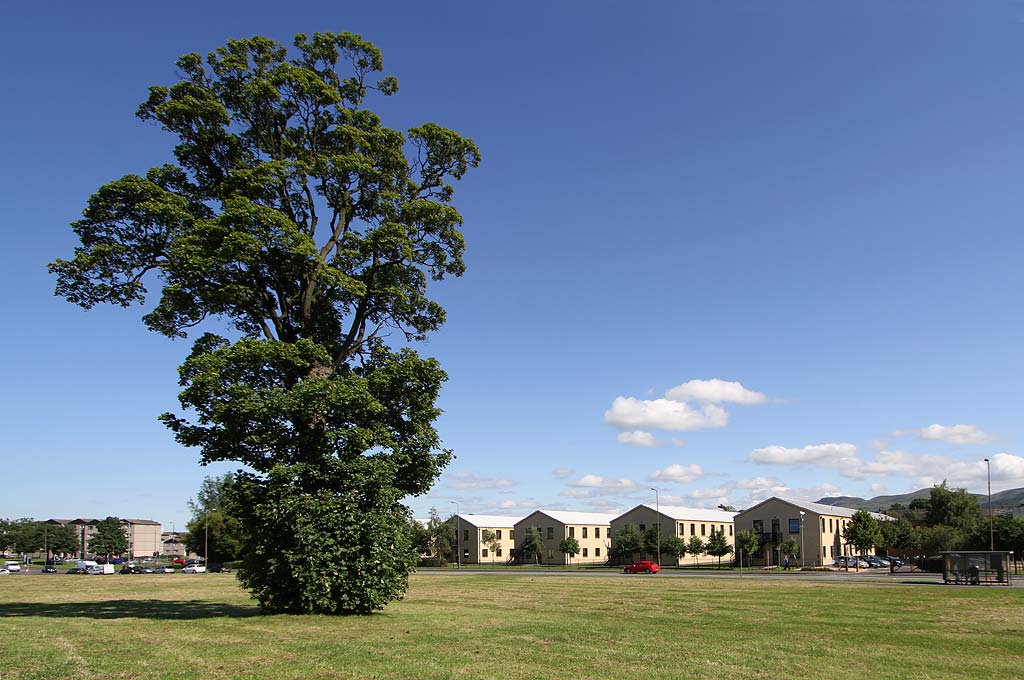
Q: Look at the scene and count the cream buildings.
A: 4